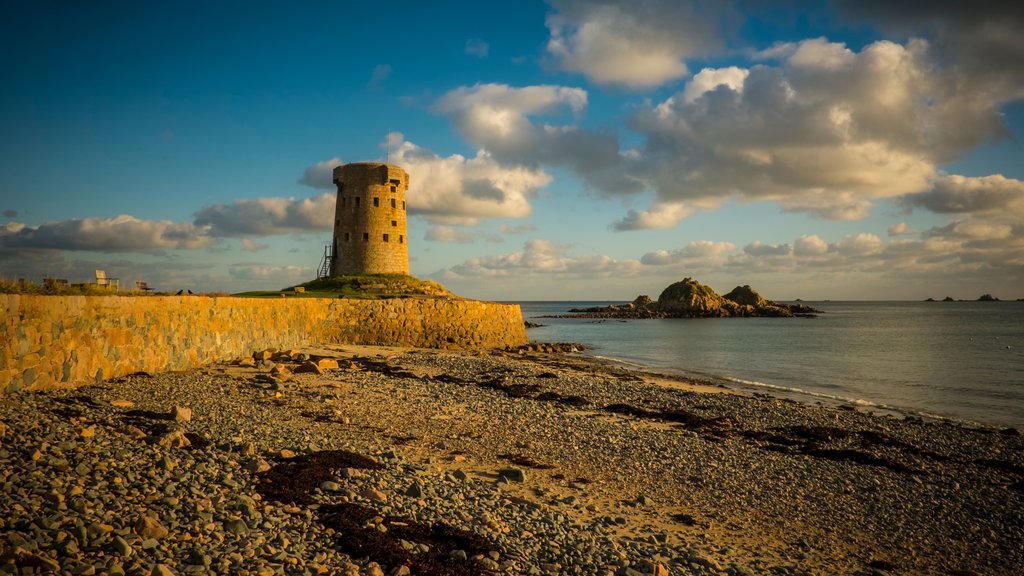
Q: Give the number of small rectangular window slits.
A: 12